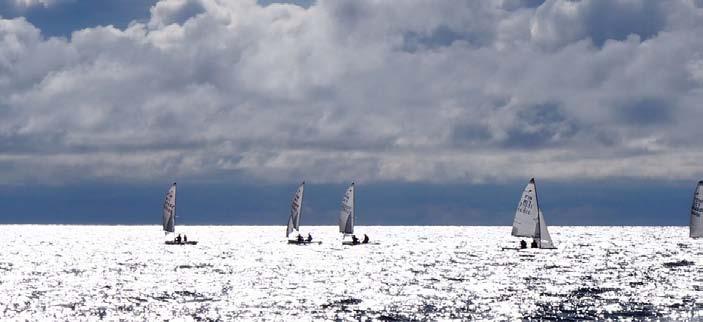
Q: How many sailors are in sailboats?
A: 8